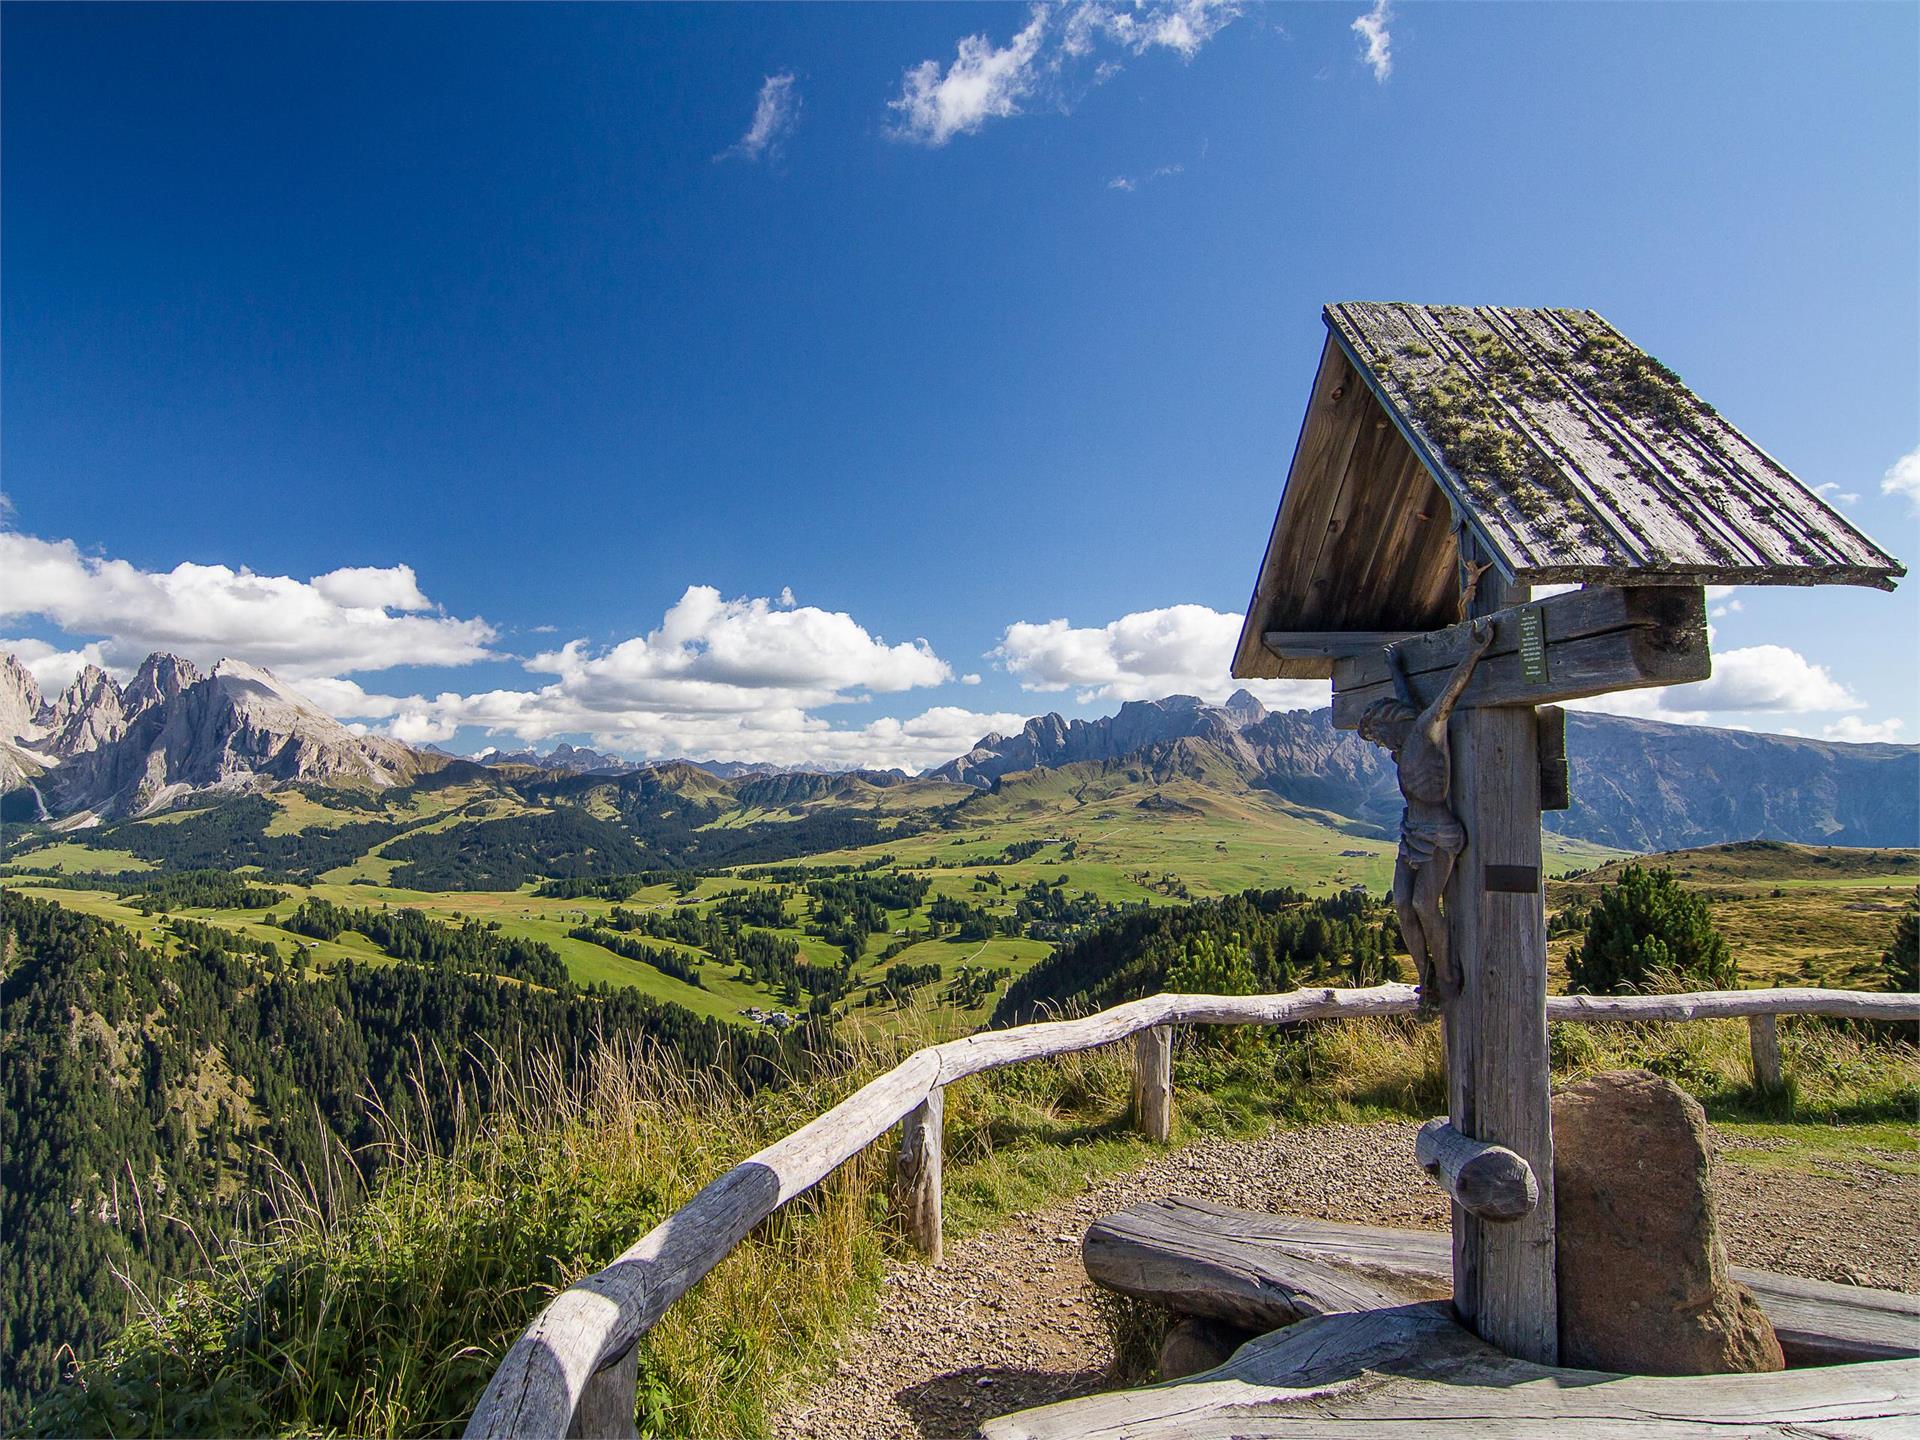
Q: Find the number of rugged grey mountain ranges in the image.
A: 2